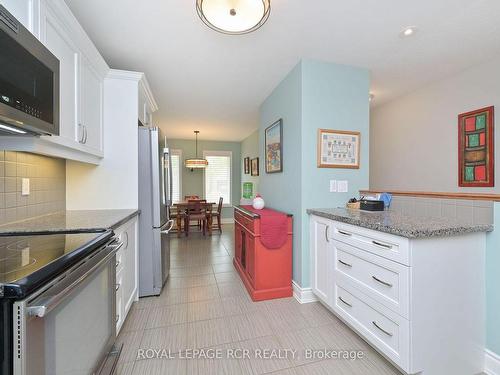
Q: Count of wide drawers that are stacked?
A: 3